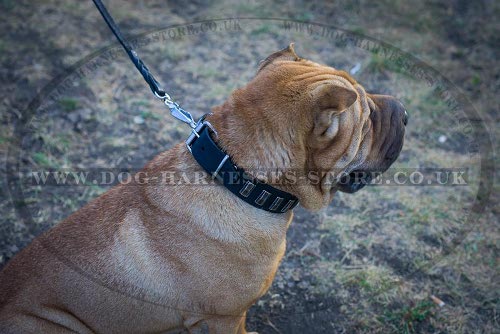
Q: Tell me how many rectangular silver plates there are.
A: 4